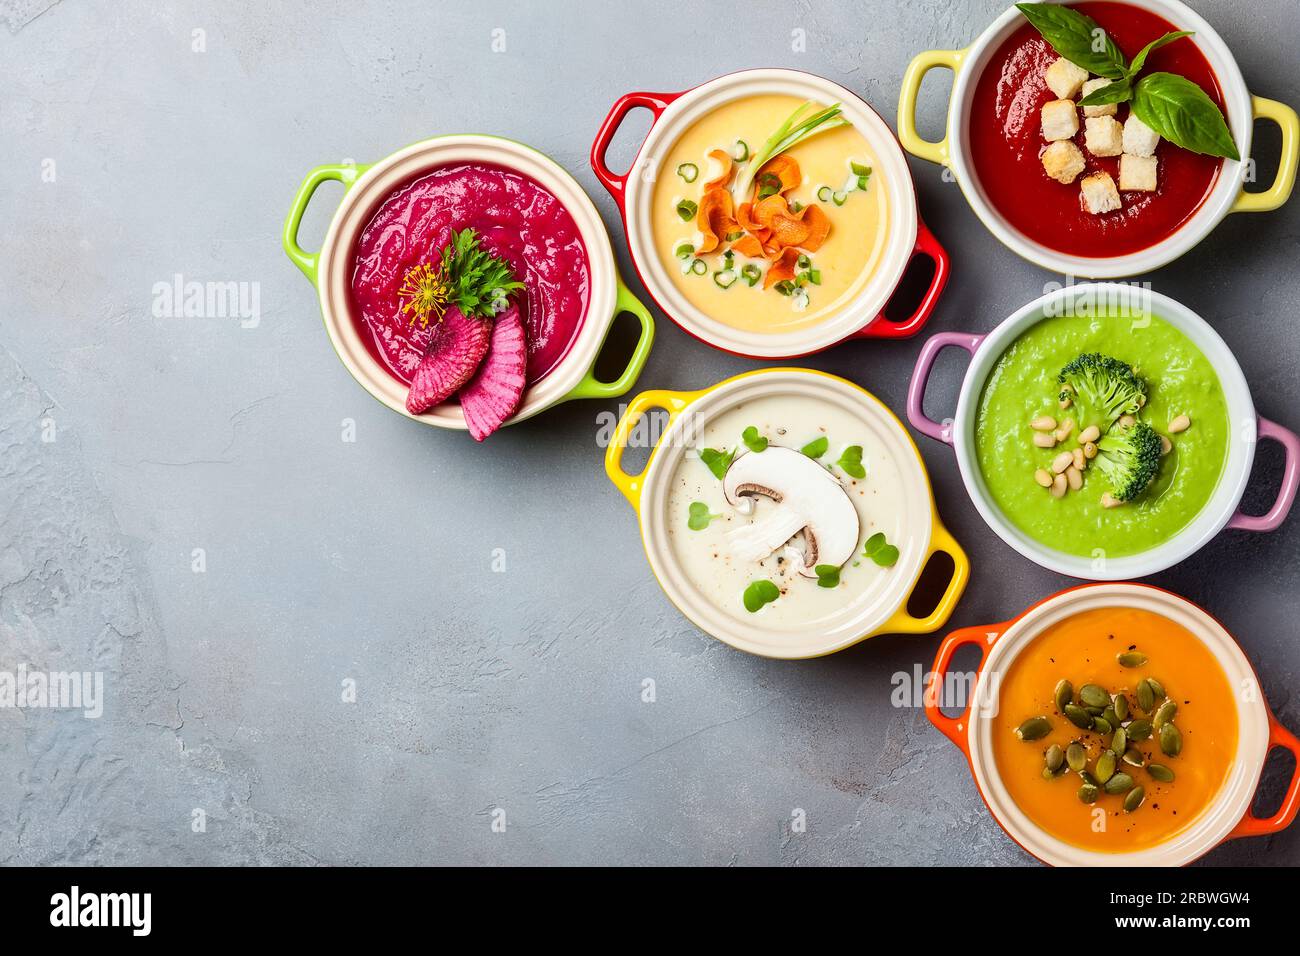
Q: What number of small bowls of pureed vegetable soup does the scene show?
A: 6